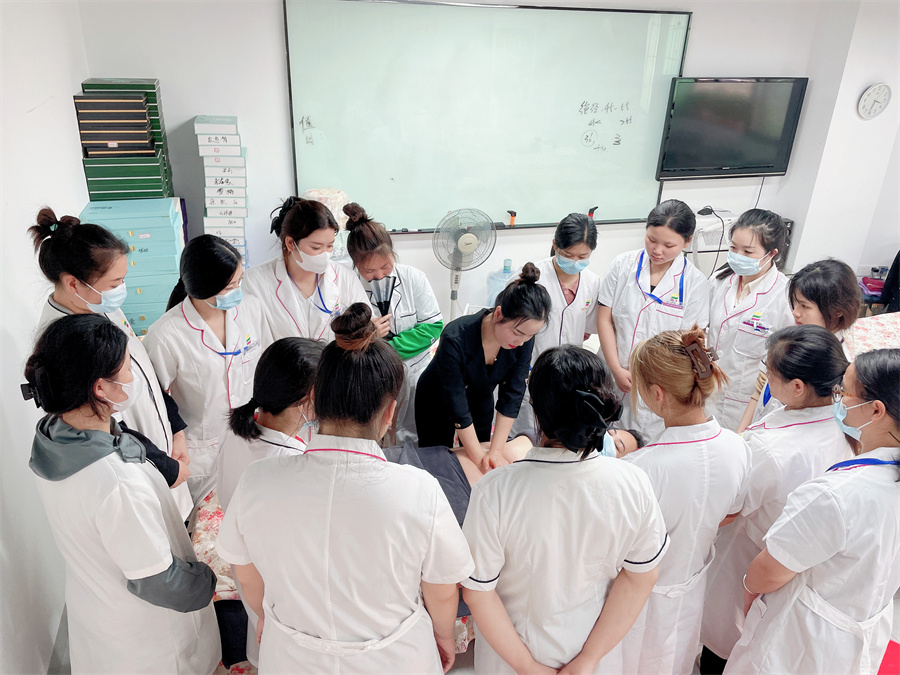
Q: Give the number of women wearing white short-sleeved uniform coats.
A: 15